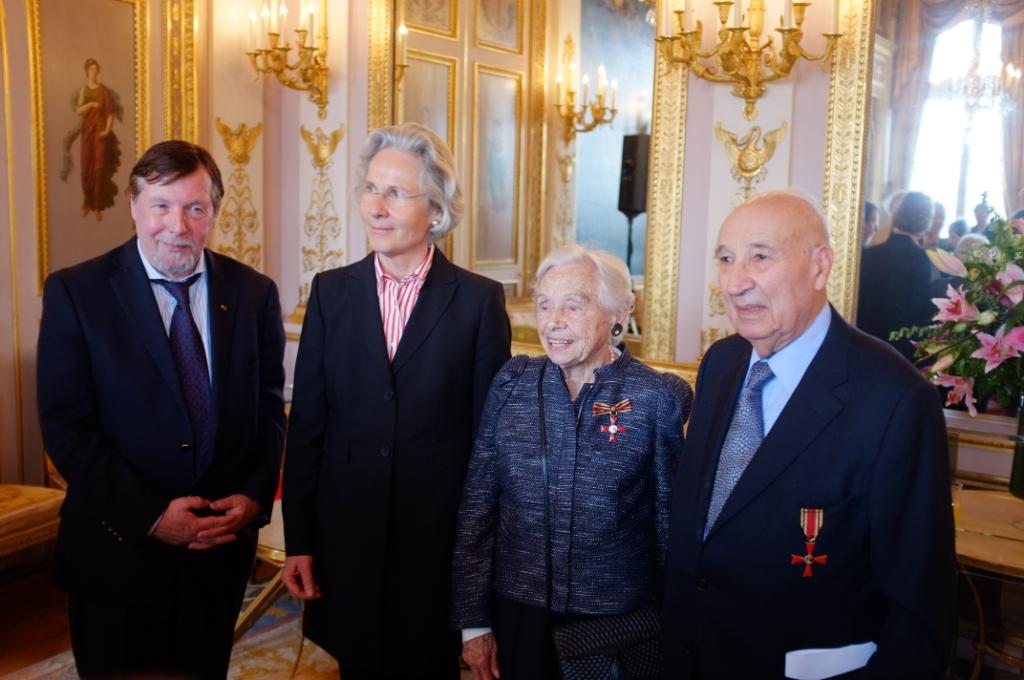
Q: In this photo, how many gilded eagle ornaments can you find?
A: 3